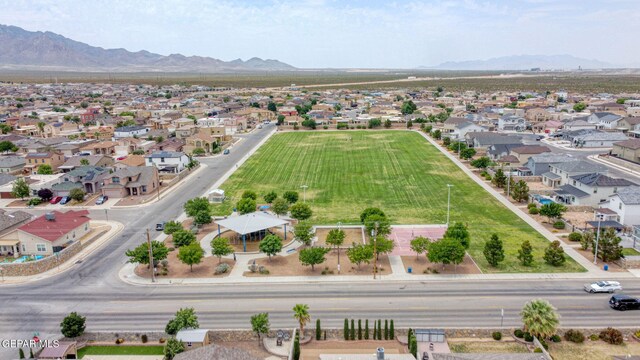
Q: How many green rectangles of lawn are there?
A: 2